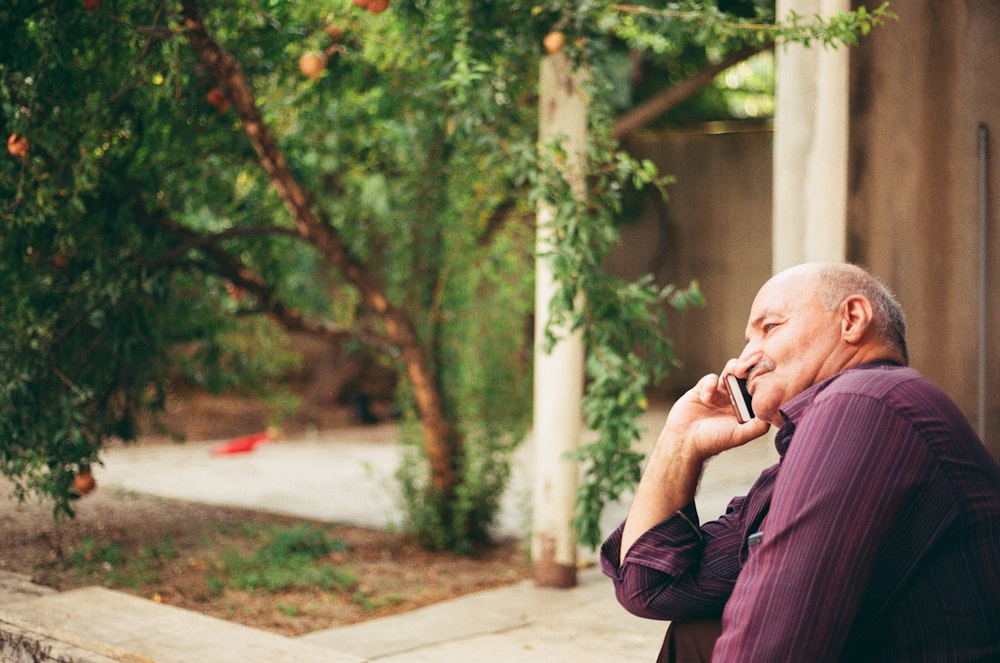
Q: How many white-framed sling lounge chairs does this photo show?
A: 0